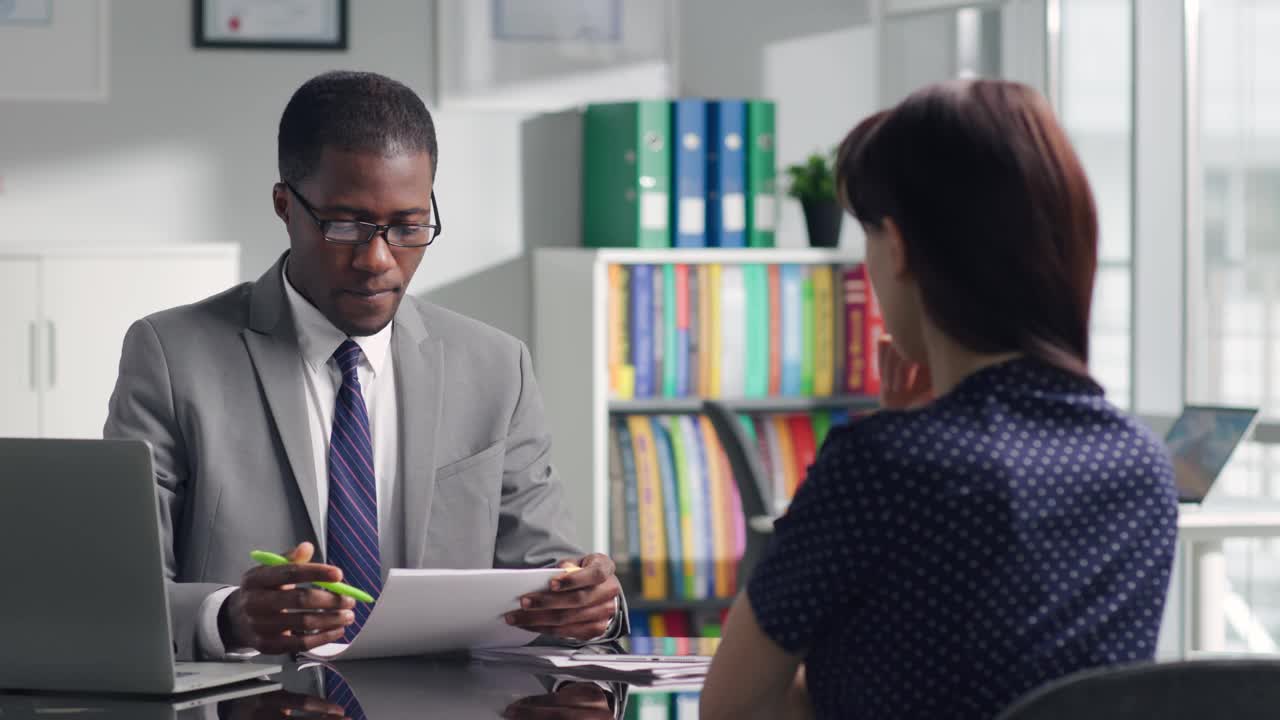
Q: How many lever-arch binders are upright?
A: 4